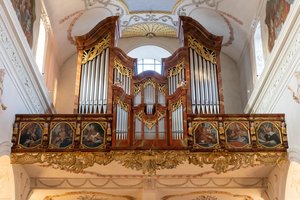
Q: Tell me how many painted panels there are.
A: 6